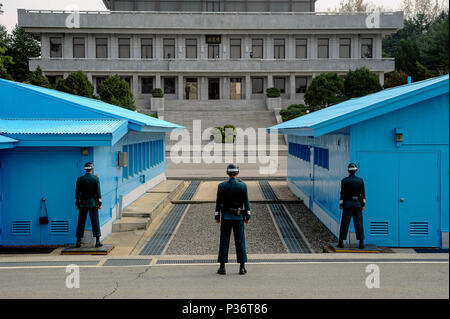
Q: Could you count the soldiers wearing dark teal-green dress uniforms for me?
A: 3